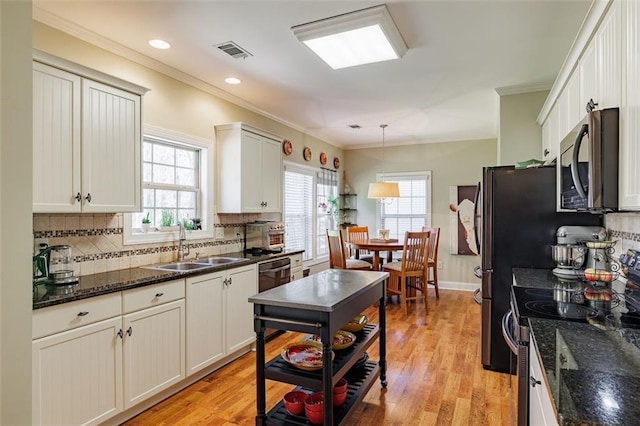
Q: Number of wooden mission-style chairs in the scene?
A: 4